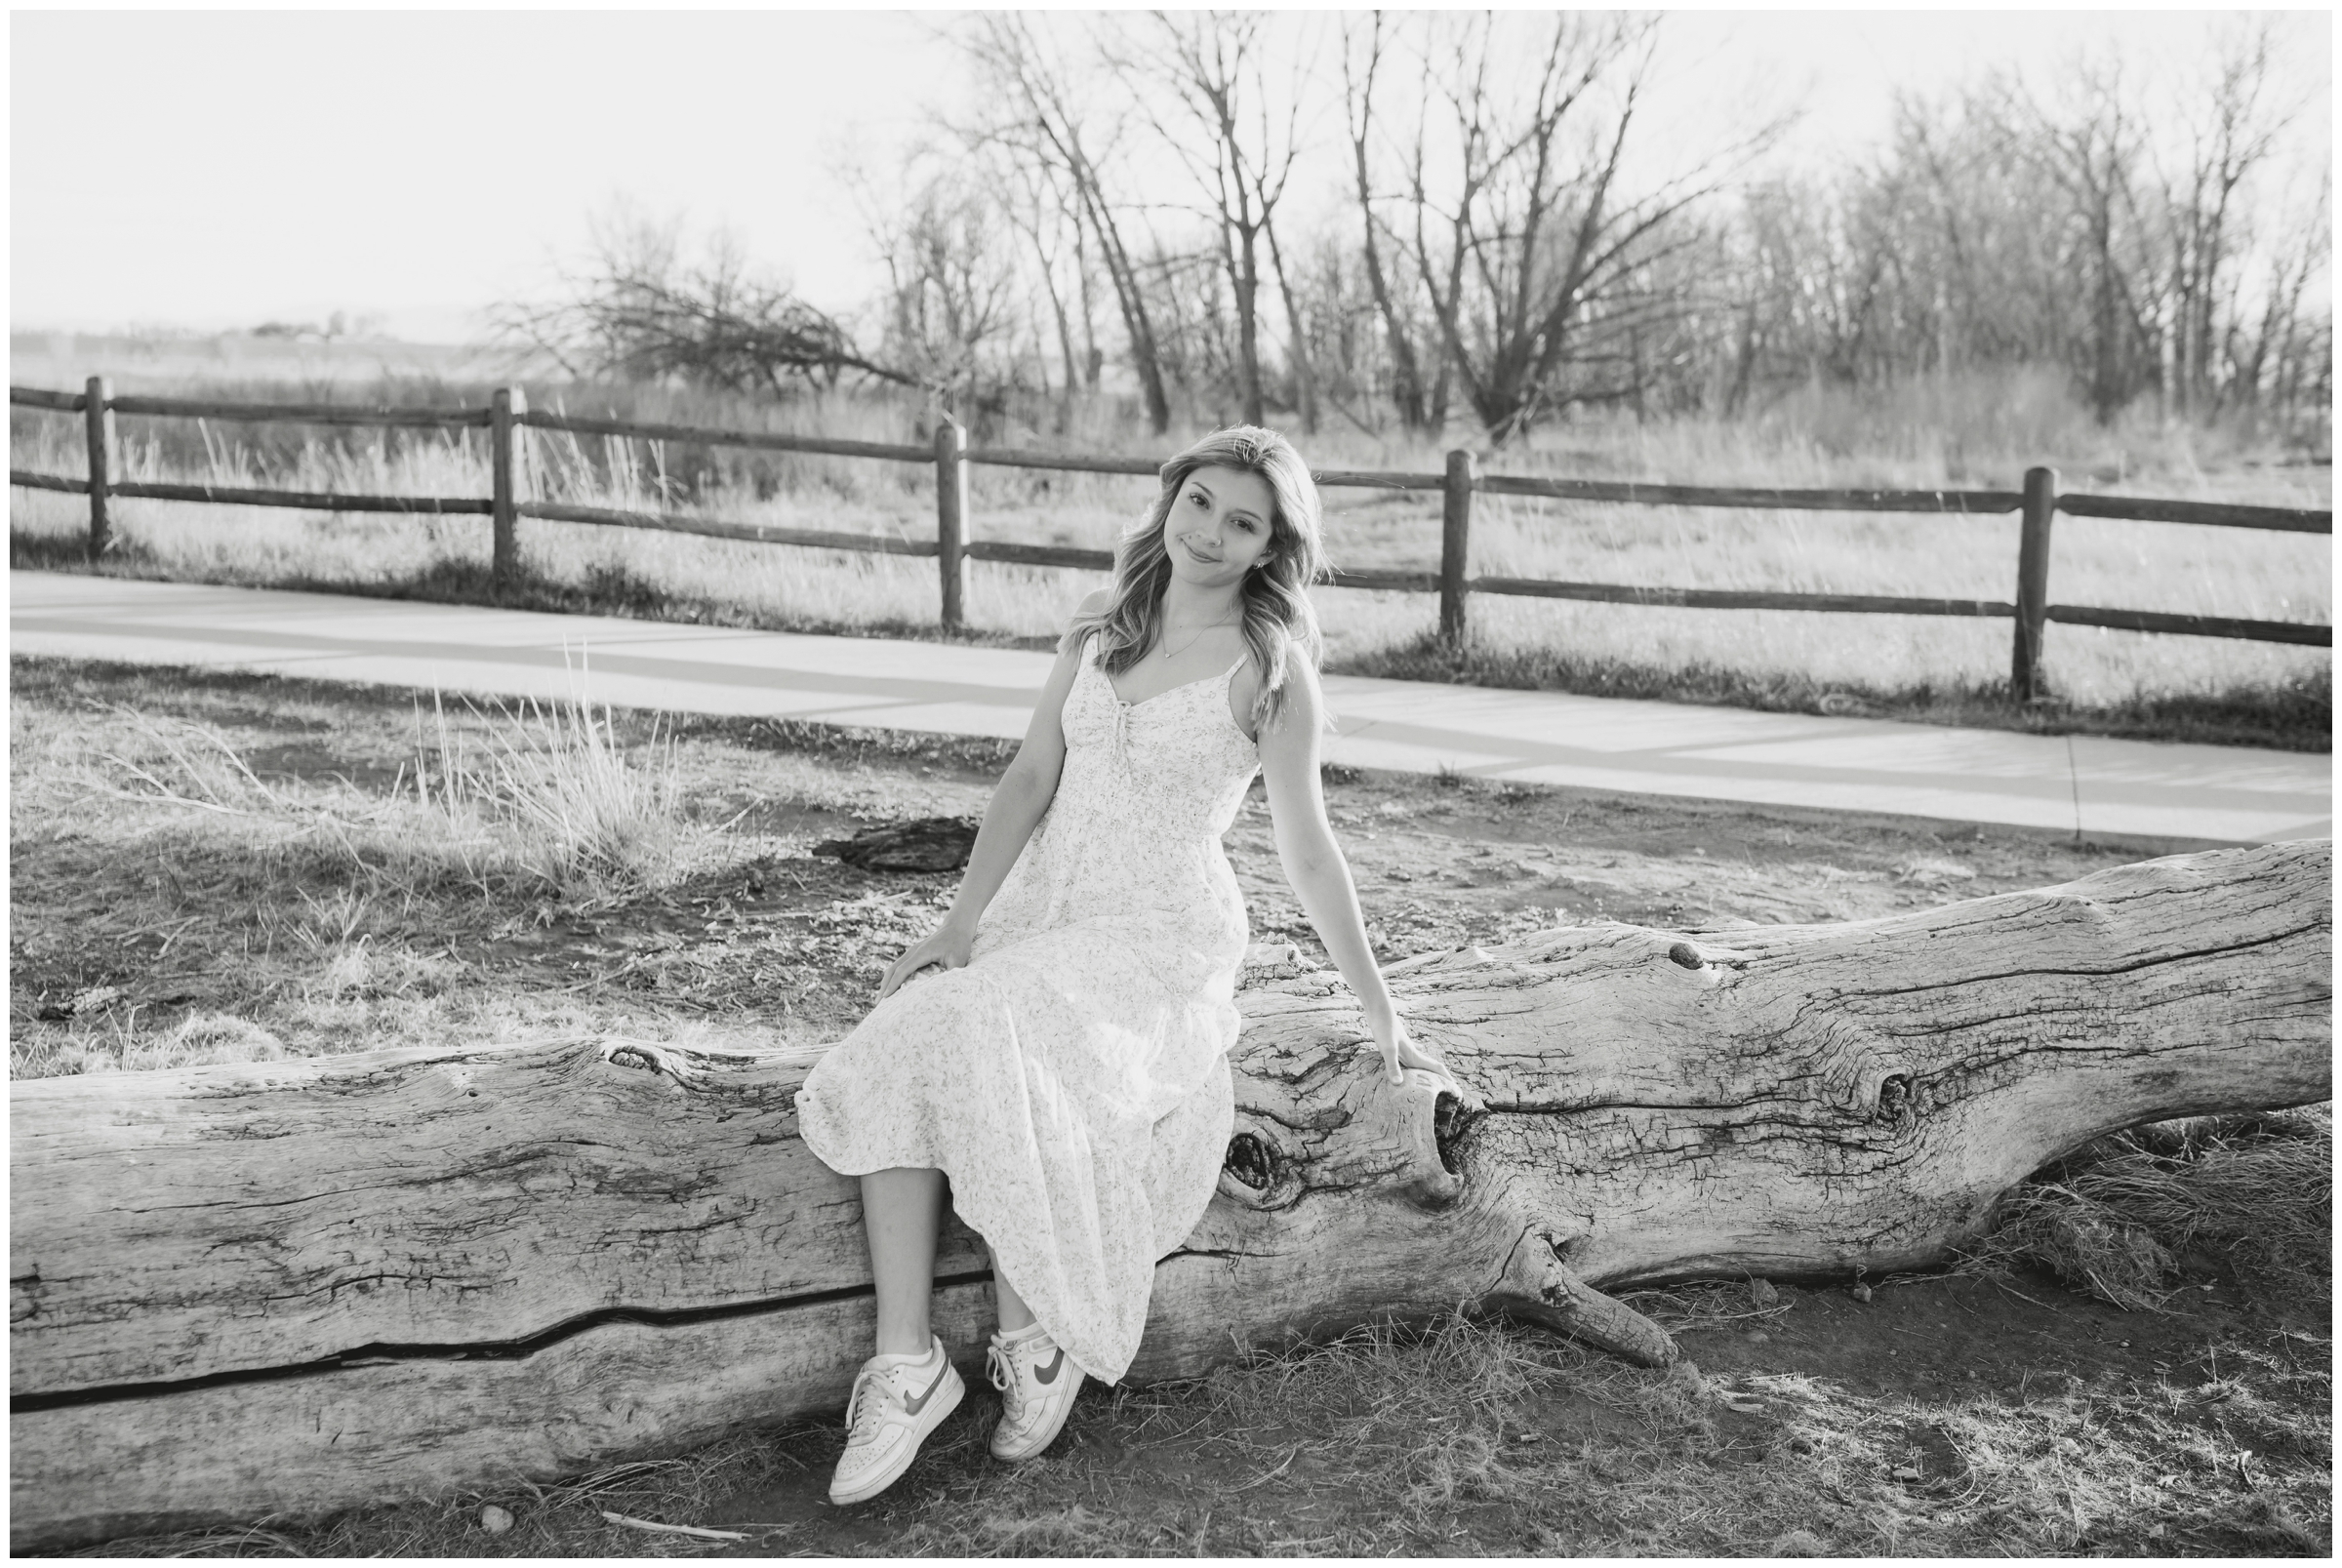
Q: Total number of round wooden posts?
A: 5